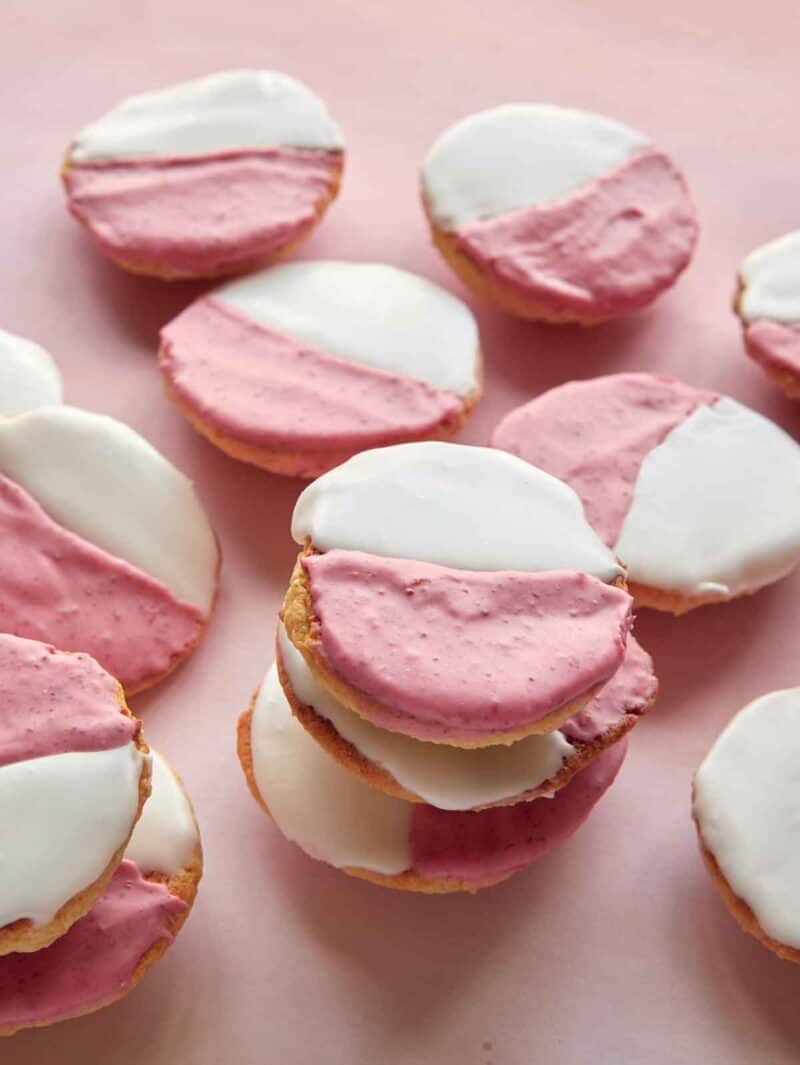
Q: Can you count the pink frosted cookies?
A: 11